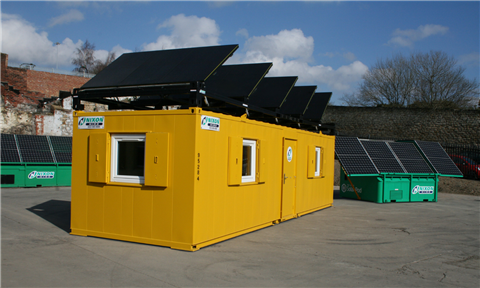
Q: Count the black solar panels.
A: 5